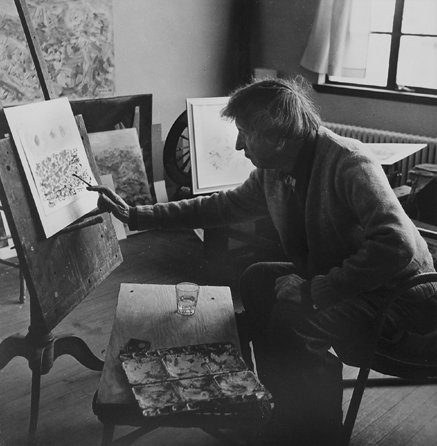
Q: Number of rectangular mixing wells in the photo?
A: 6